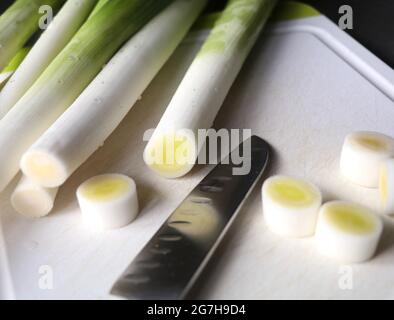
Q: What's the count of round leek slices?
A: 5